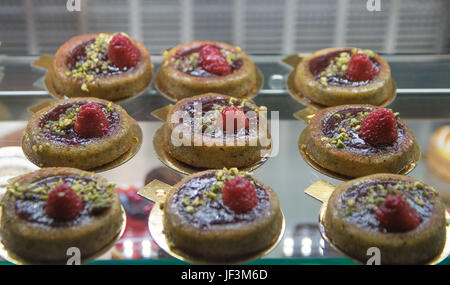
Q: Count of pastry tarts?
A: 9